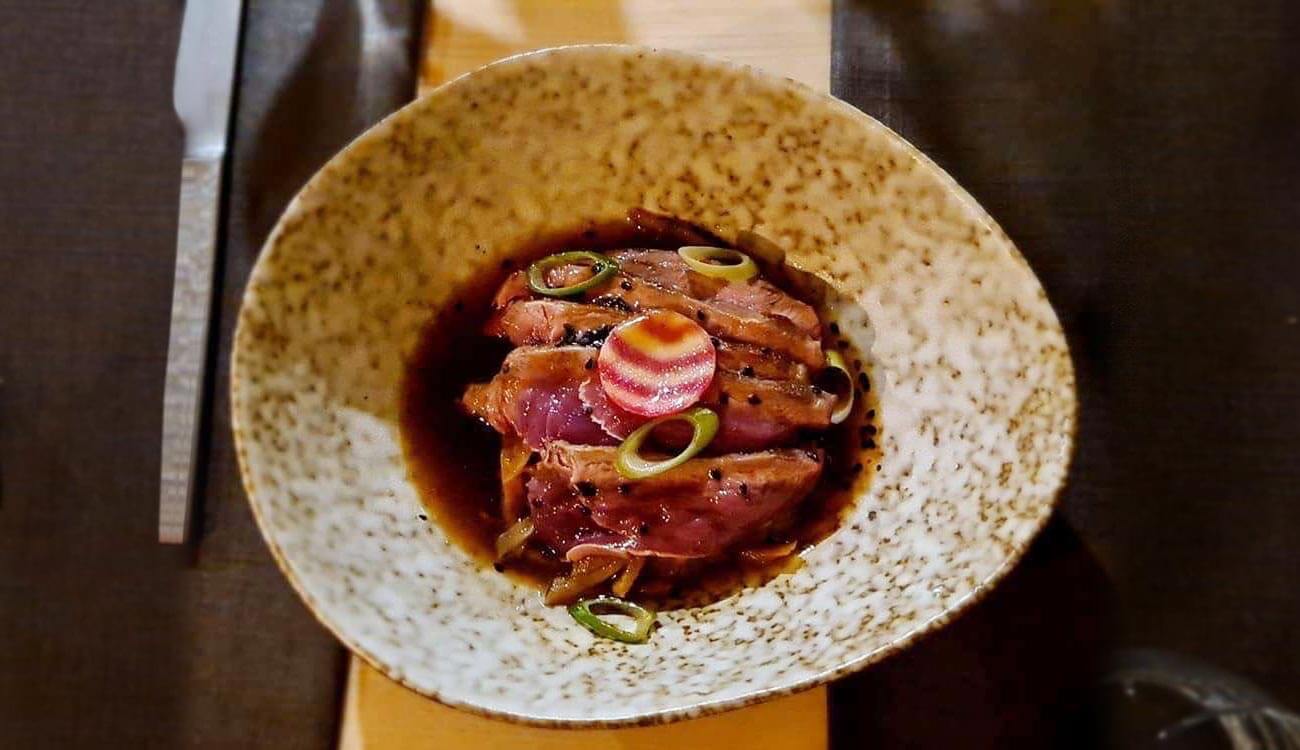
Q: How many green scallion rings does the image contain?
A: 5